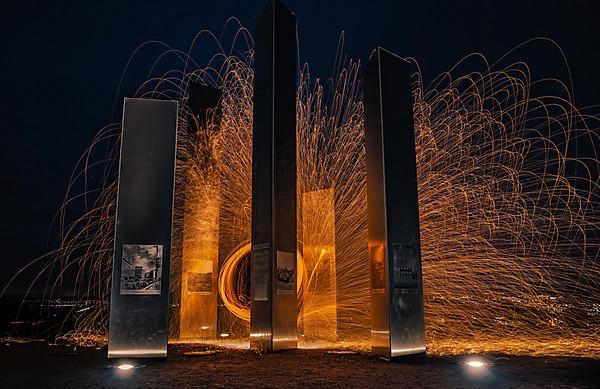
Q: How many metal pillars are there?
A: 5